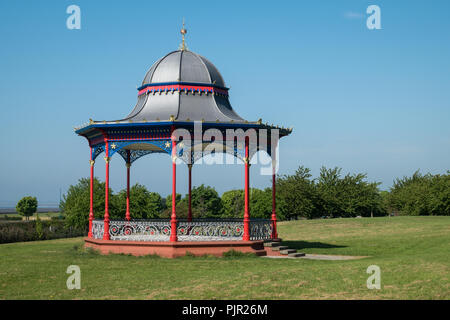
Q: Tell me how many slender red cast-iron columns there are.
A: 7